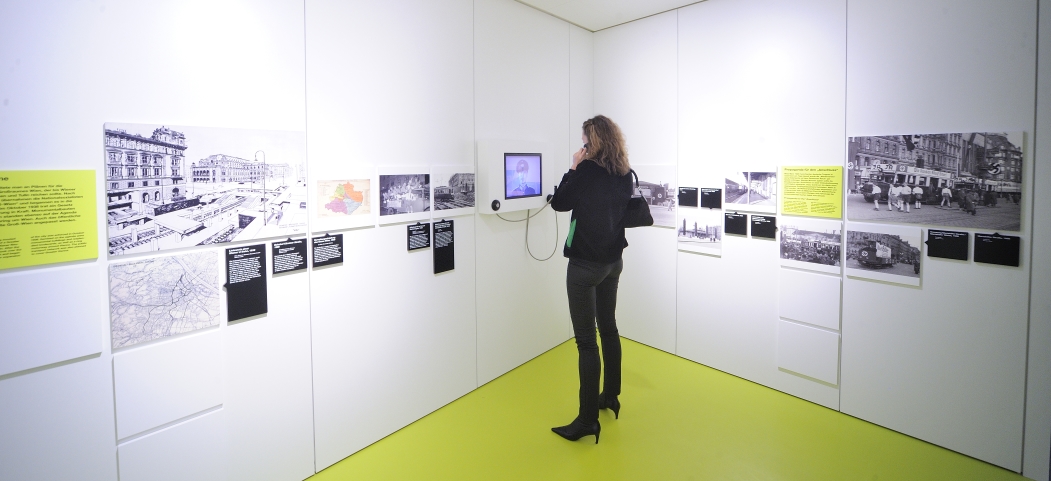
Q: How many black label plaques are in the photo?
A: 11